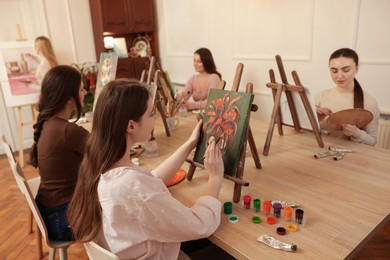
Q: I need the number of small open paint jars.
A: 5